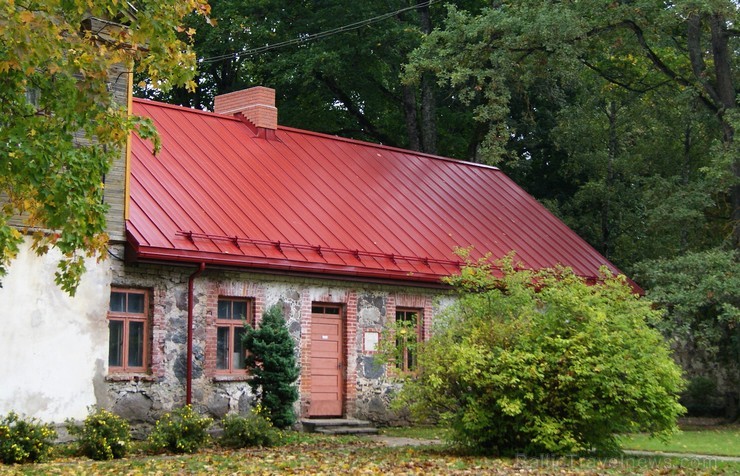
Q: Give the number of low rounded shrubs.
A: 4